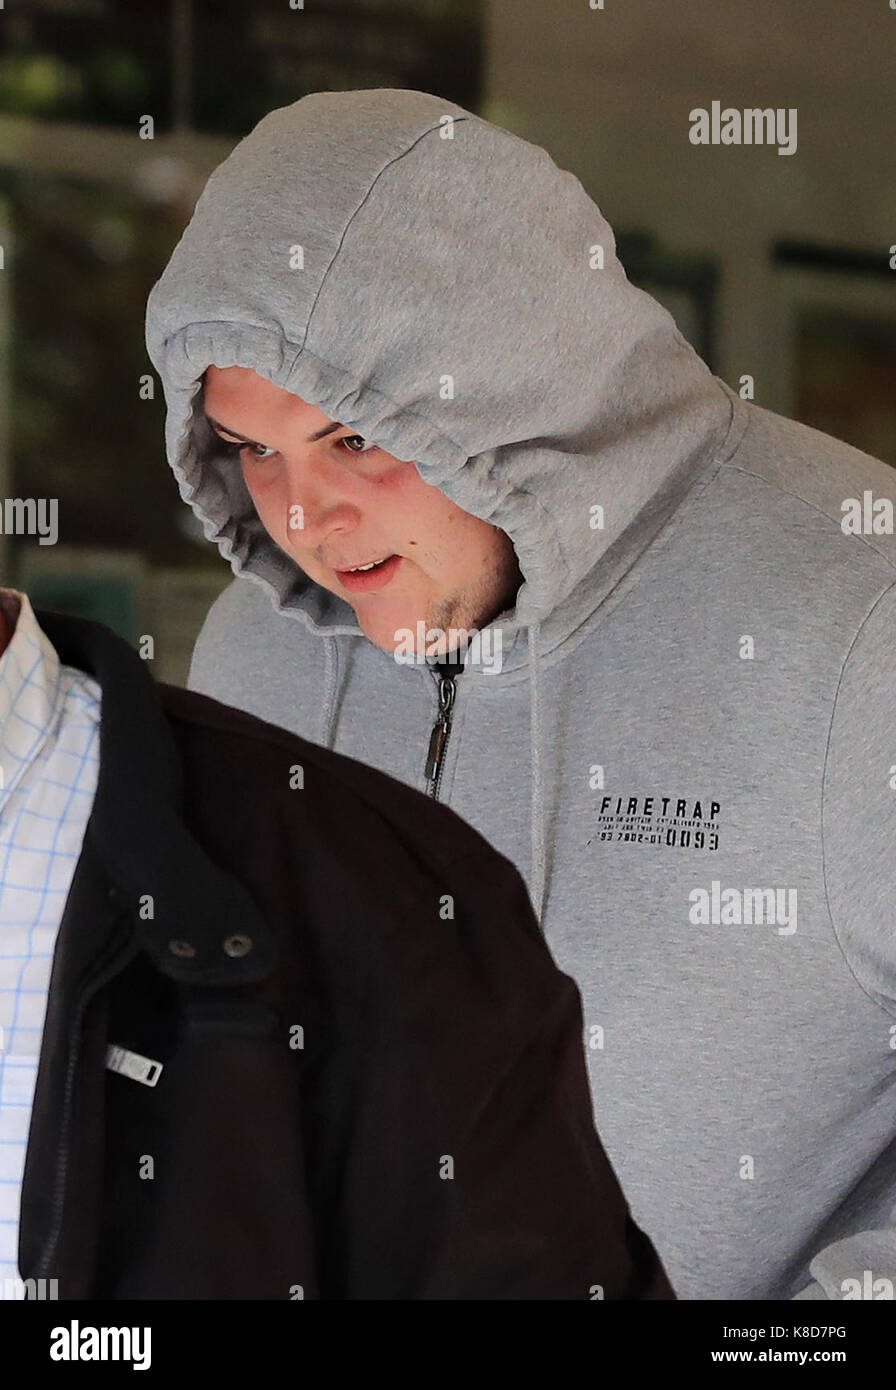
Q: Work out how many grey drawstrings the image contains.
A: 2